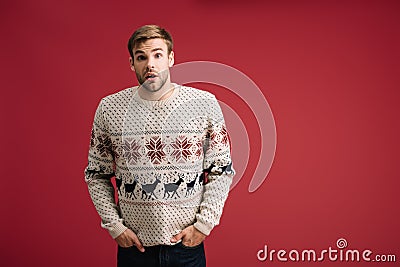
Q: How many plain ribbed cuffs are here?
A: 2